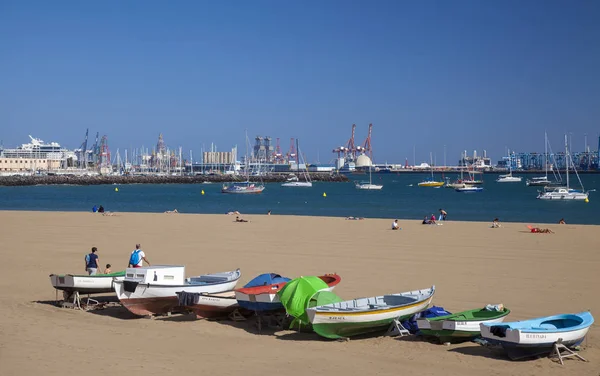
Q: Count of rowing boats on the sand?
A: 7